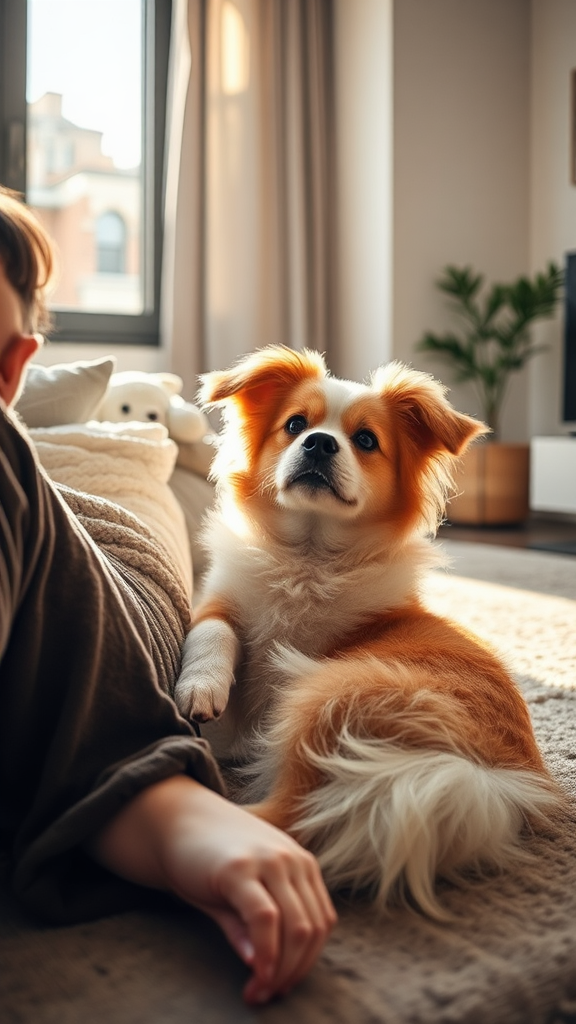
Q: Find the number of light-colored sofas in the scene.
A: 1